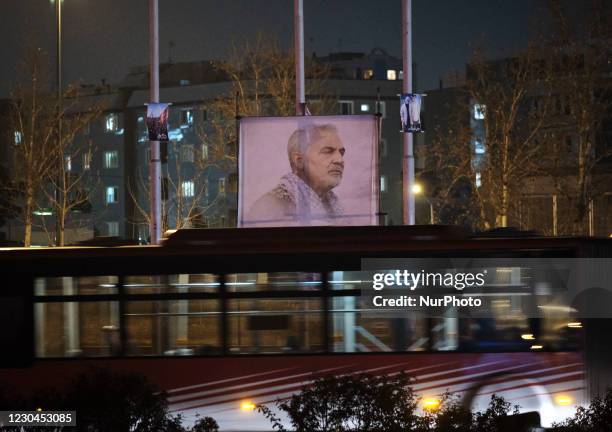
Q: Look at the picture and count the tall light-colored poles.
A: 3